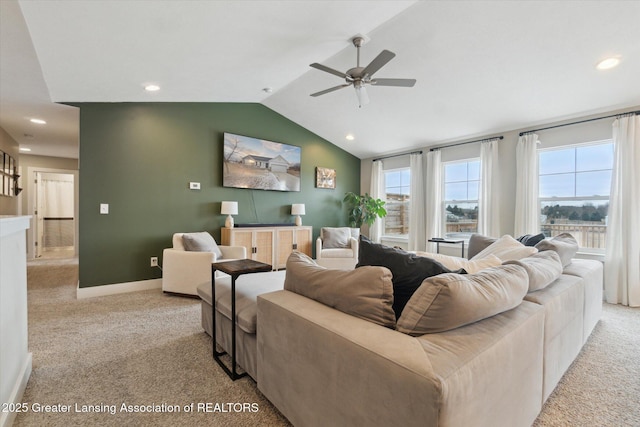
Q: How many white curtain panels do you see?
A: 6